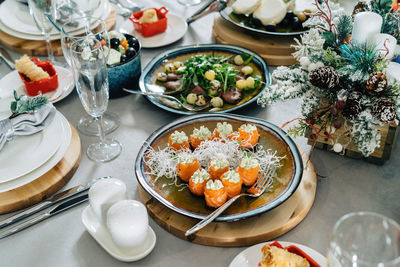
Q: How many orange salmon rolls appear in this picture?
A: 10